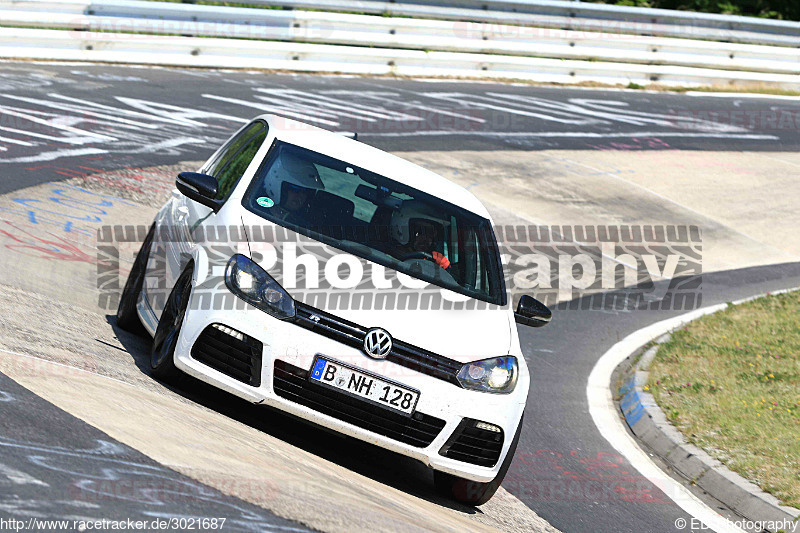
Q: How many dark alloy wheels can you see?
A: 2